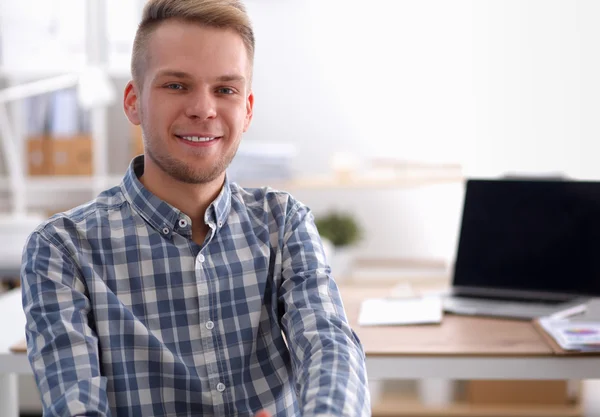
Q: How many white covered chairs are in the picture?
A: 0